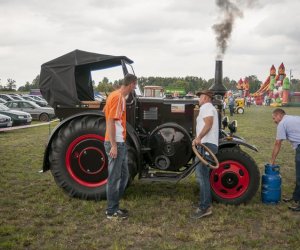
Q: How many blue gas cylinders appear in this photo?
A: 1